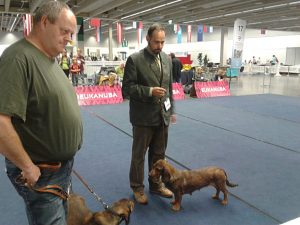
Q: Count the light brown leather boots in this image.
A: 2